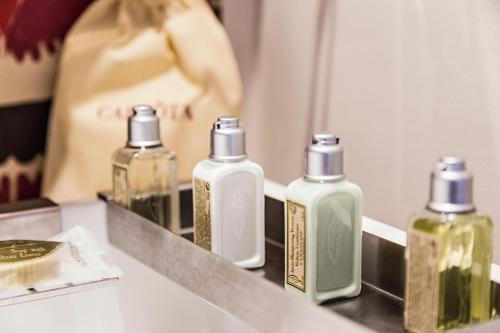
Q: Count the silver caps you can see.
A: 4